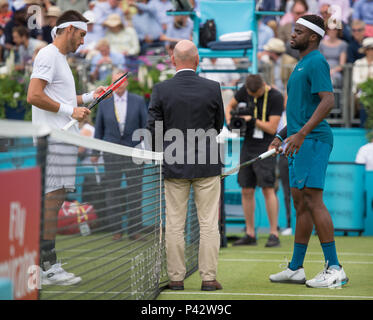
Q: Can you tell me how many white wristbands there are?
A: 2